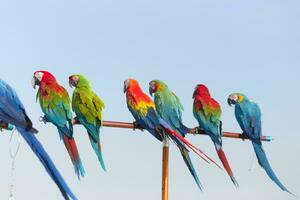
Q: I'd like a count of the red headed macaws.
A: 3